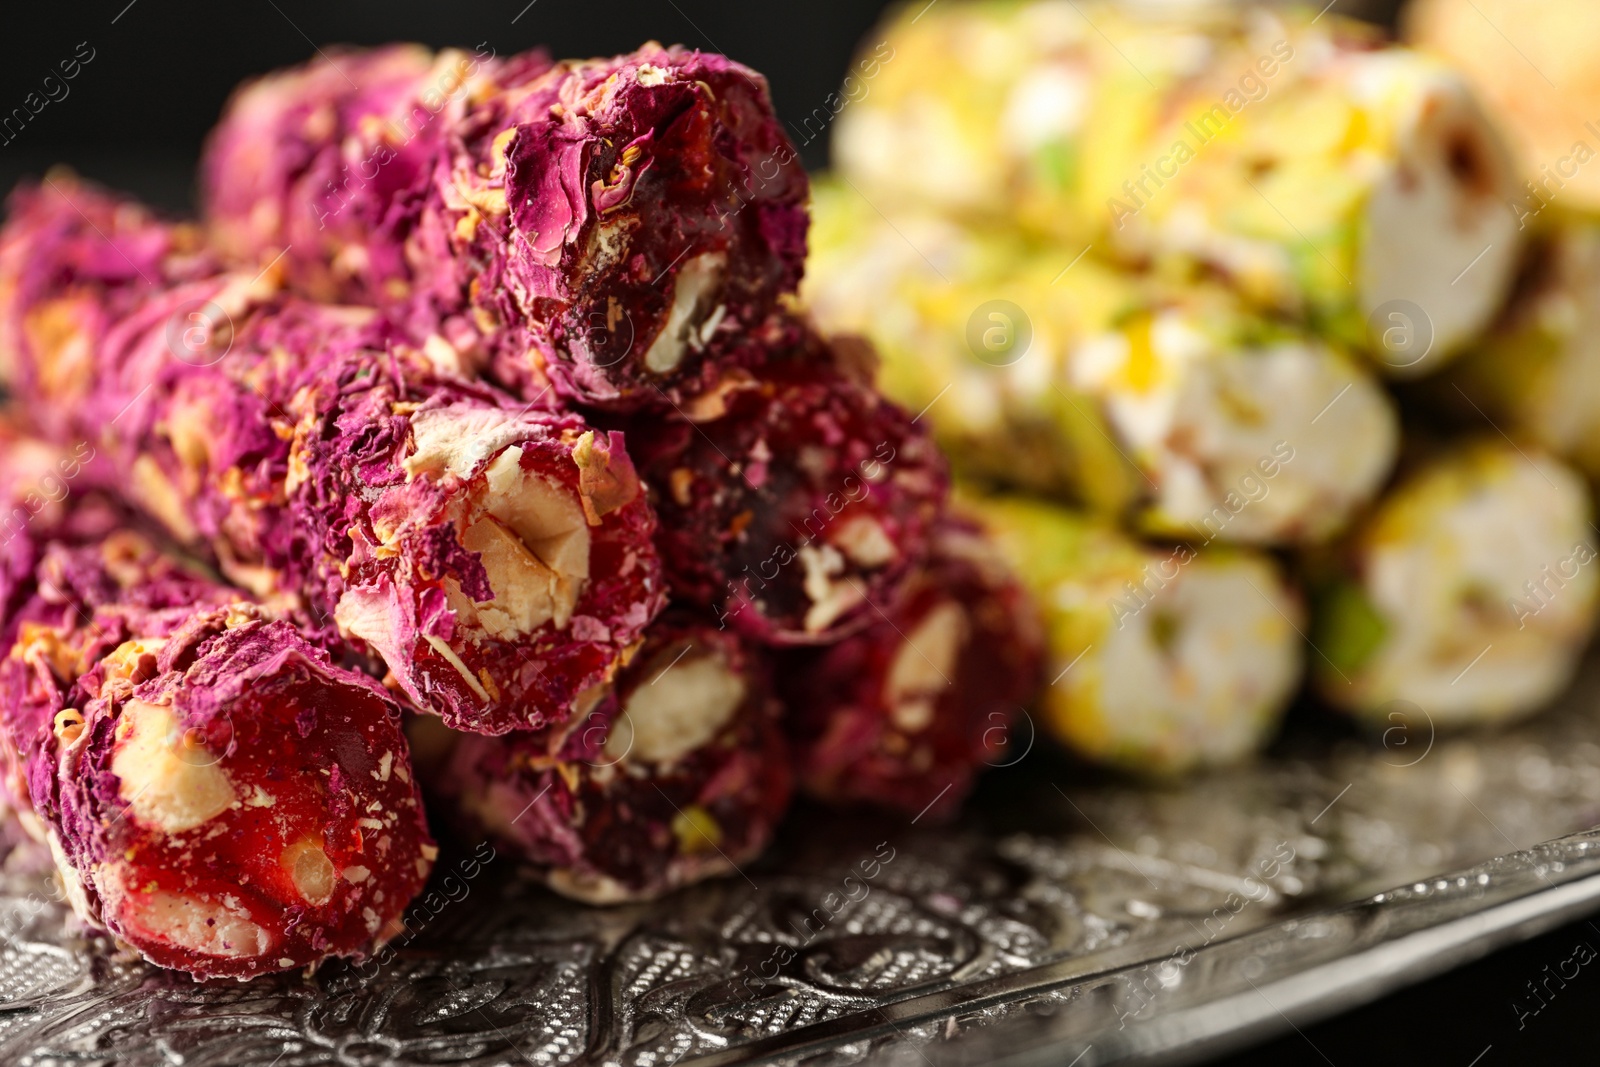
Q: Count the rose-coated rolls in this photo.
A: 6